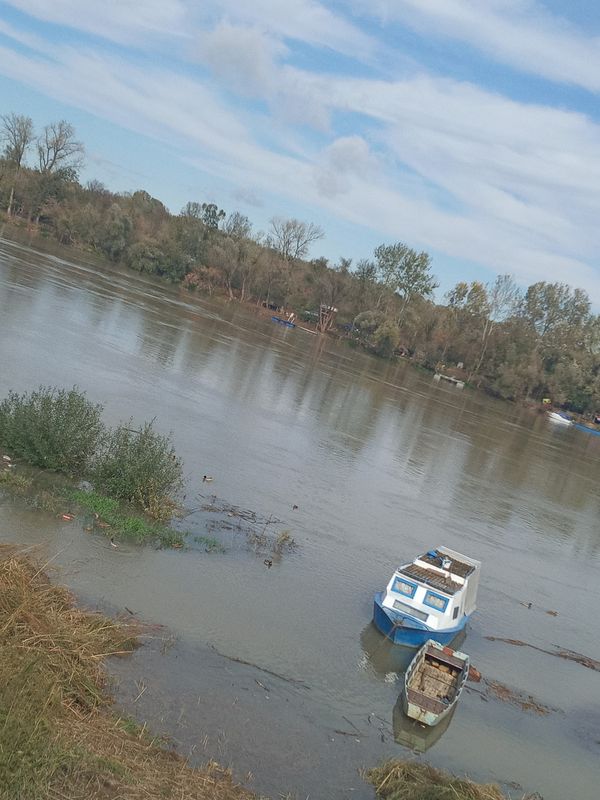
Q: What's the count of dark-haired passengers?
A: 0